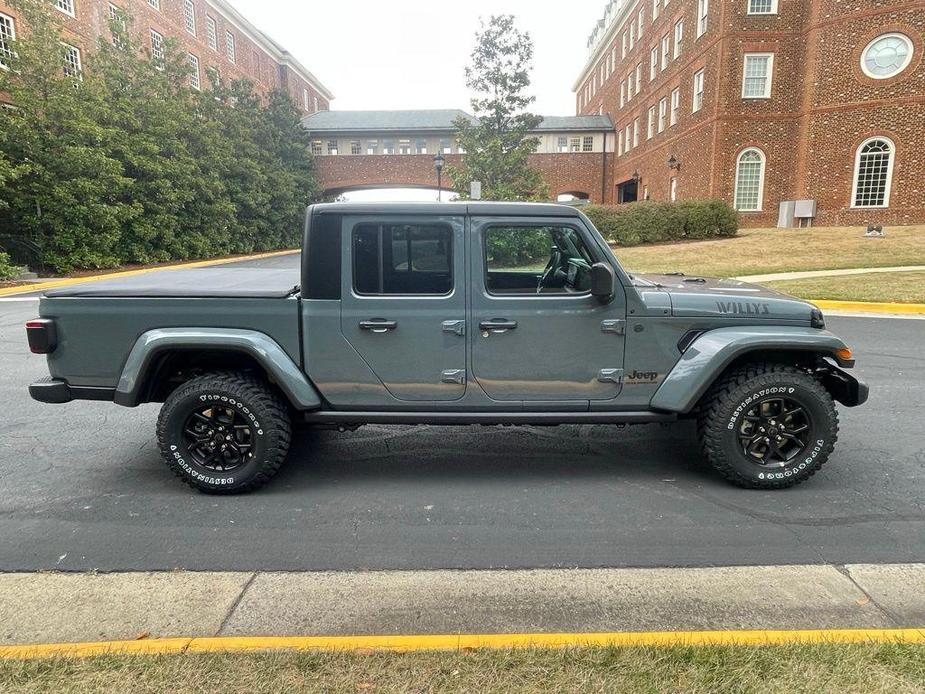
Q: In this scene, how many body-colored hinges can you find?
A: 4